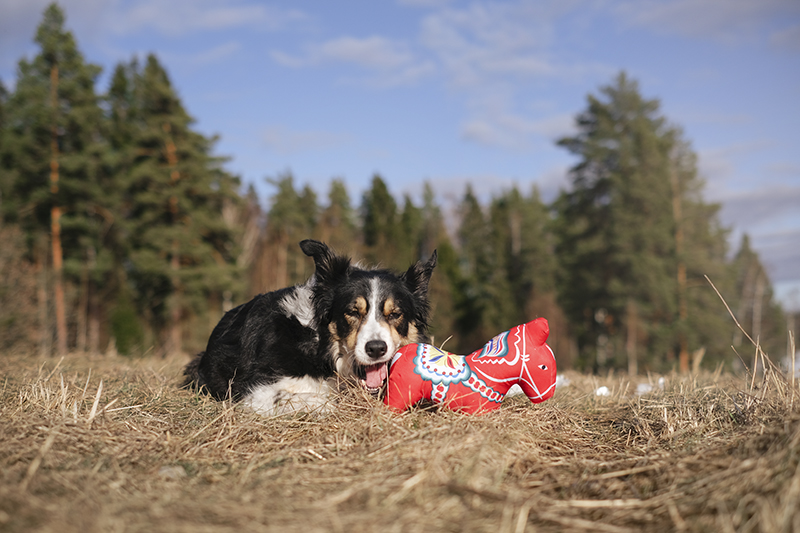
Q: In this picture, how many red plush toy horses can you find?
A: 1